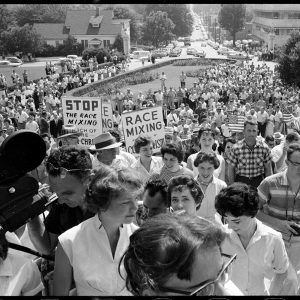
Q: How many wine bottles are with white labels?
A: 0